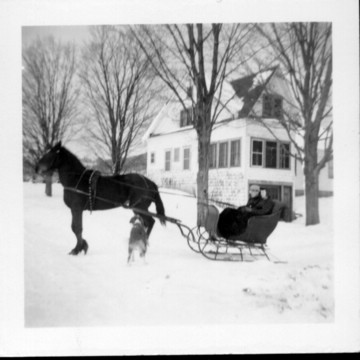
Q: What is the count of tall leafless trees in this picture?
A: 4